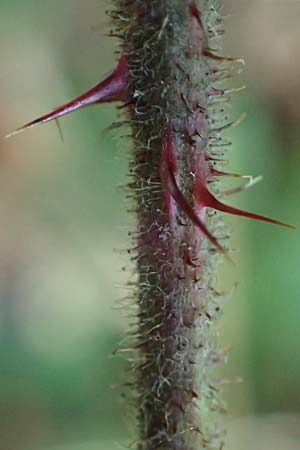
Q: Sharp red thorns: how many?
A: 3